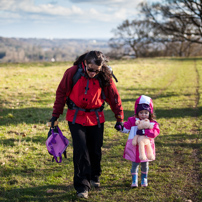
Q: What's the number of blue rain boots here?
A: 2